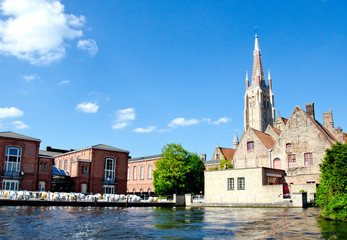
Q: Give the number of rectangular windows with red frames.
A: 3